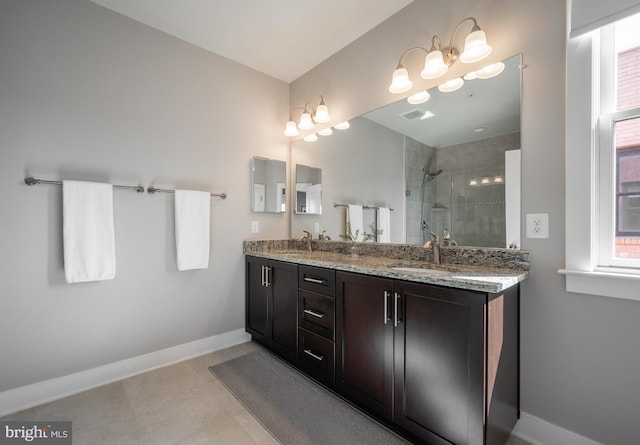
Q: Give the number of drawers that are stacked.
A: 3